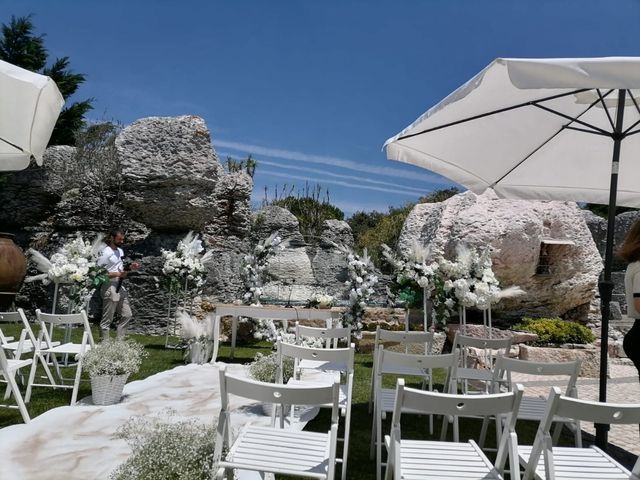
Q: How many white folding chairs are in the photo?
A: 12